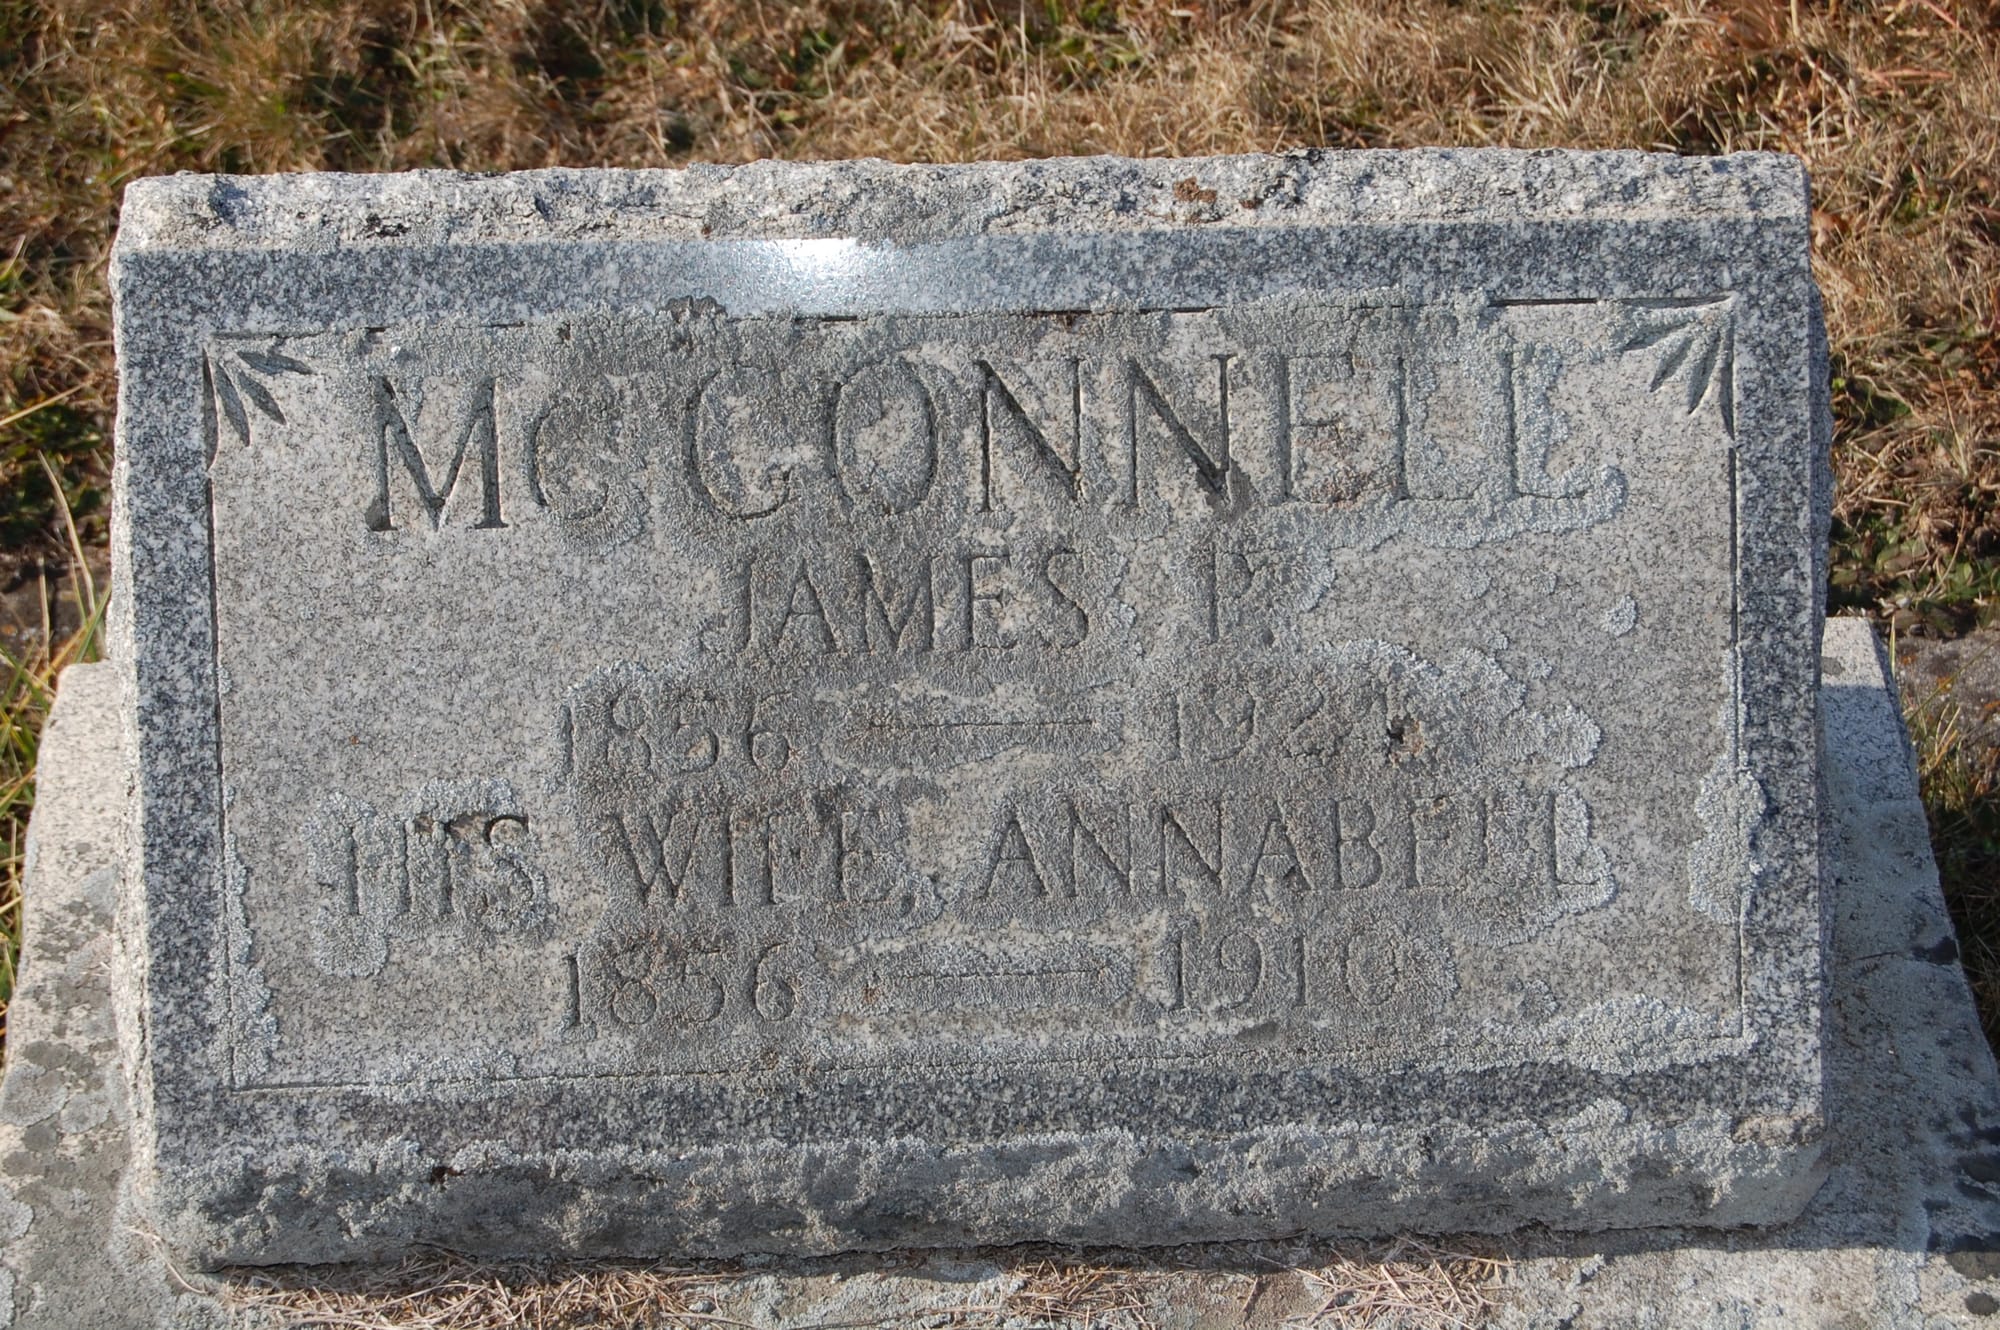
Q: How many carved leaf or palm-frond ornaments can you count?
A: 2